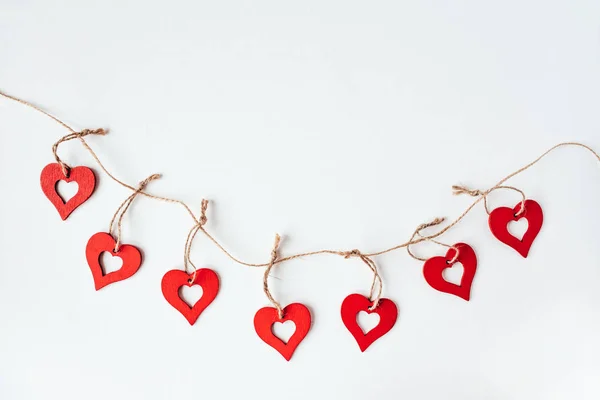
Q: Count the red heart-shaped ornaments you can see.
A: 7